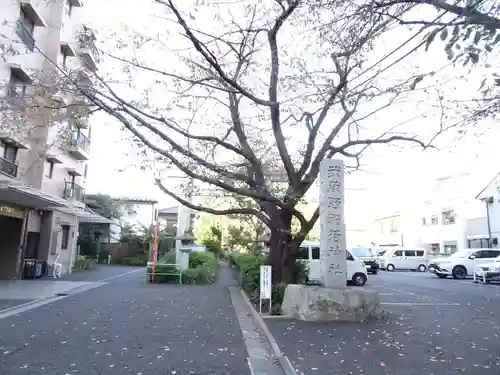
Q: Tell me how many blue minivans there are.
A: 0